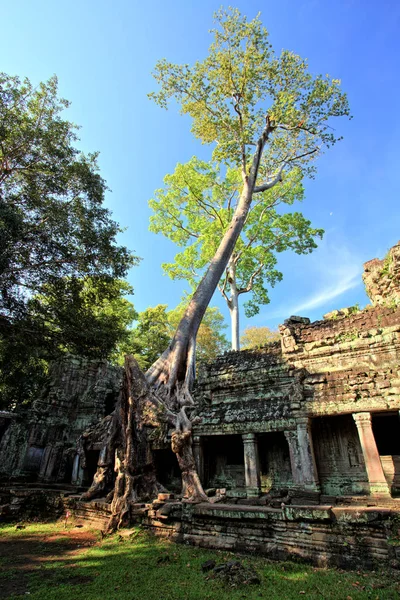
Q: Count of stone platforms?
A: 1